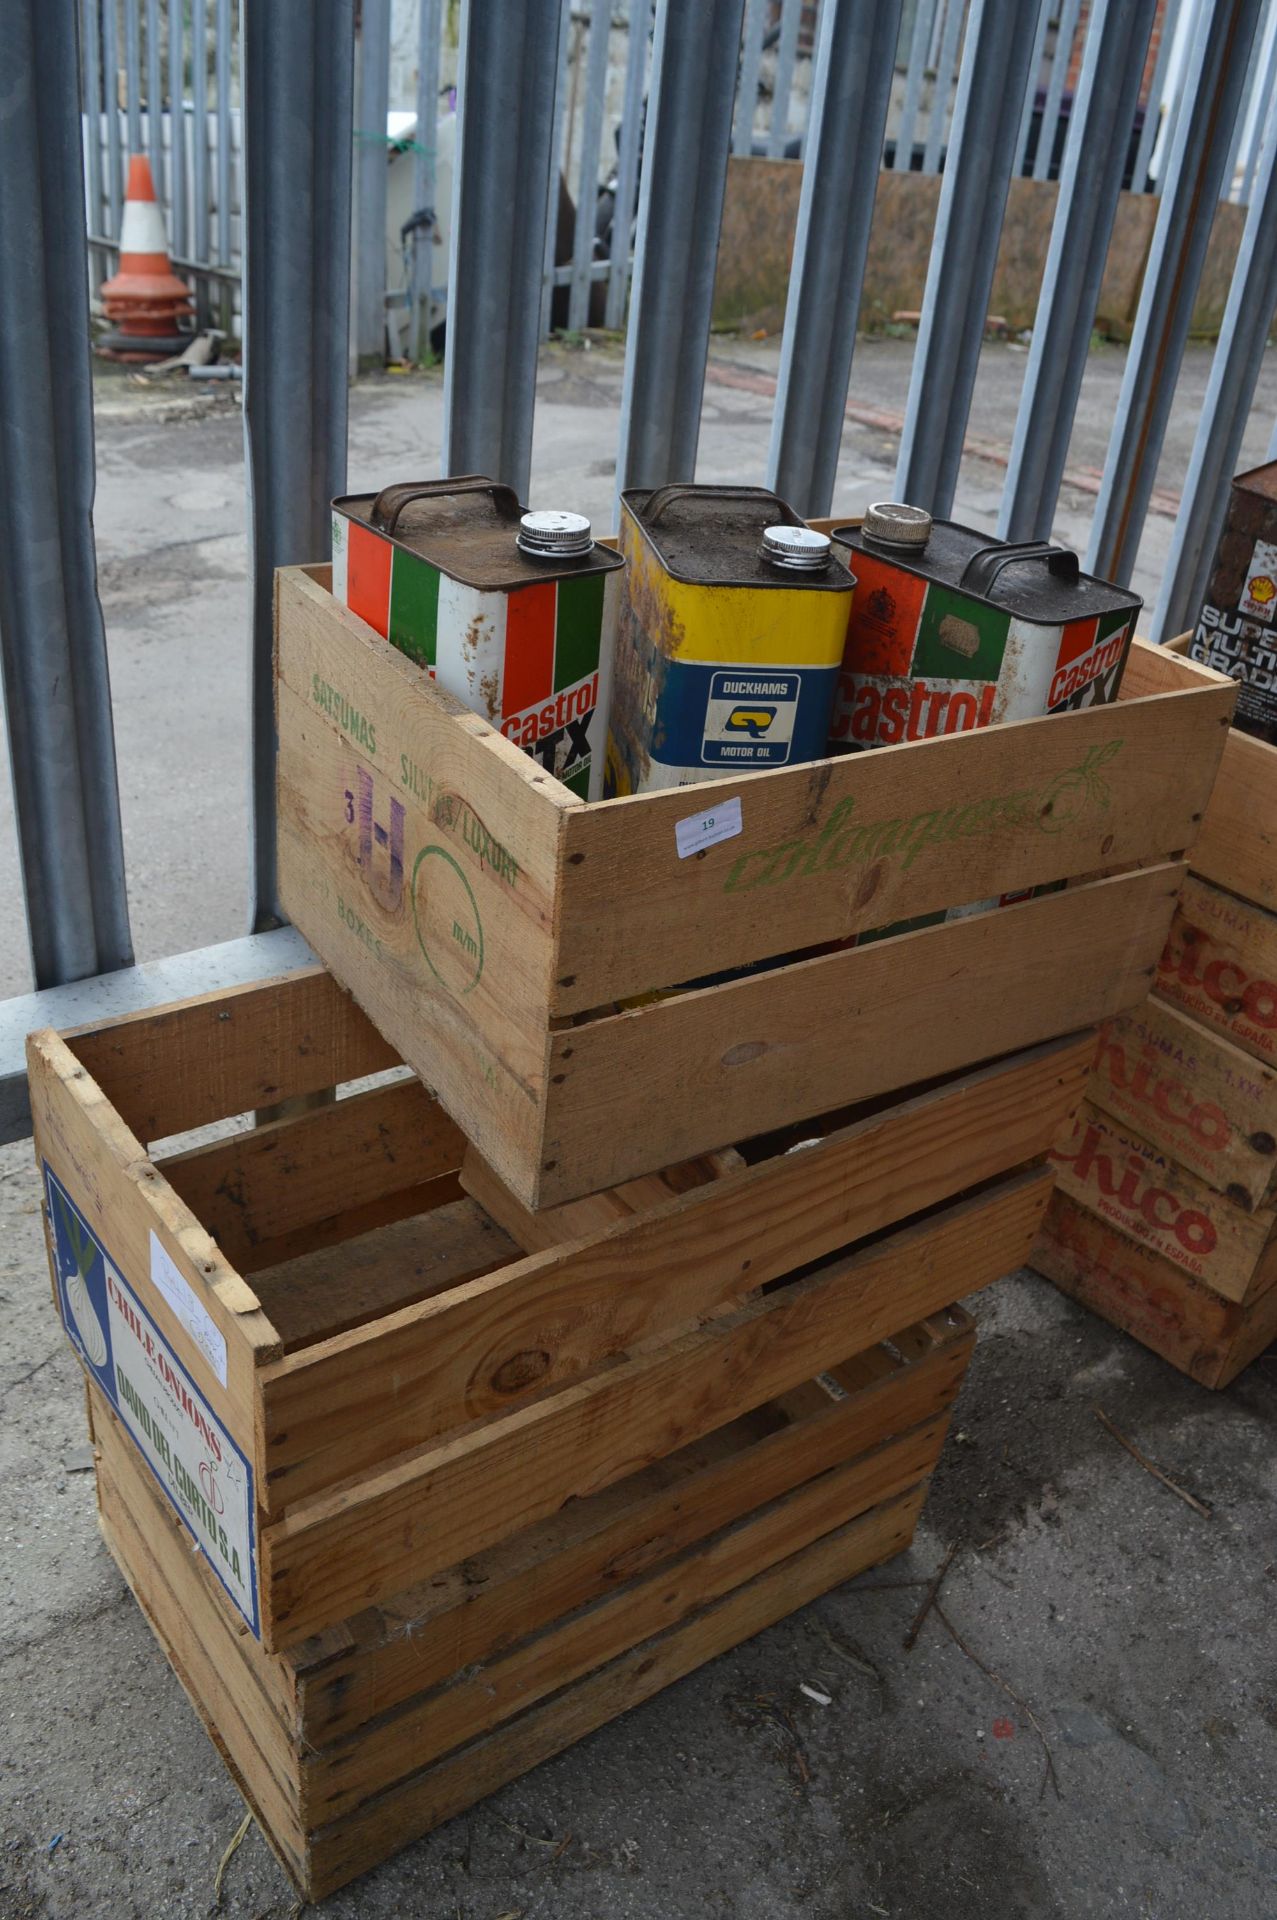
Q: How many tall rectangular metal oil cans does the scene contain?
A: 4